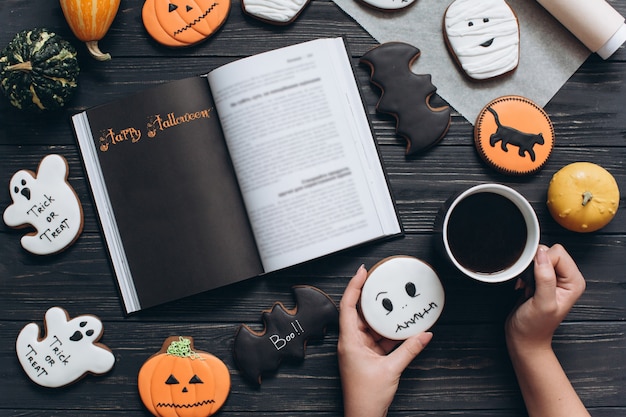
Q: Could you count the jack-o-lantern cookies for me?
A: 2